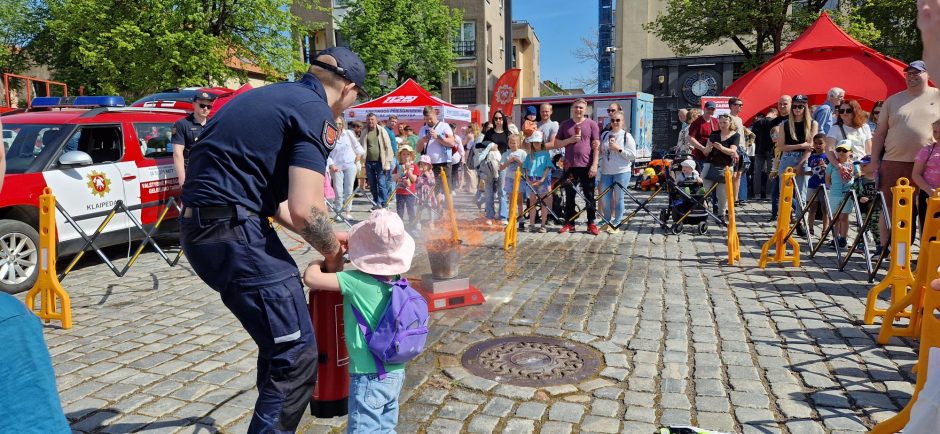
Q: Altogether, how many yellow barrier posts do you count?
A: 8